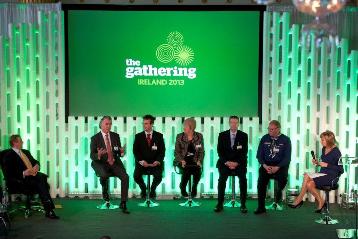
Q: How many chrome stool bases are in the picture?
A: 6